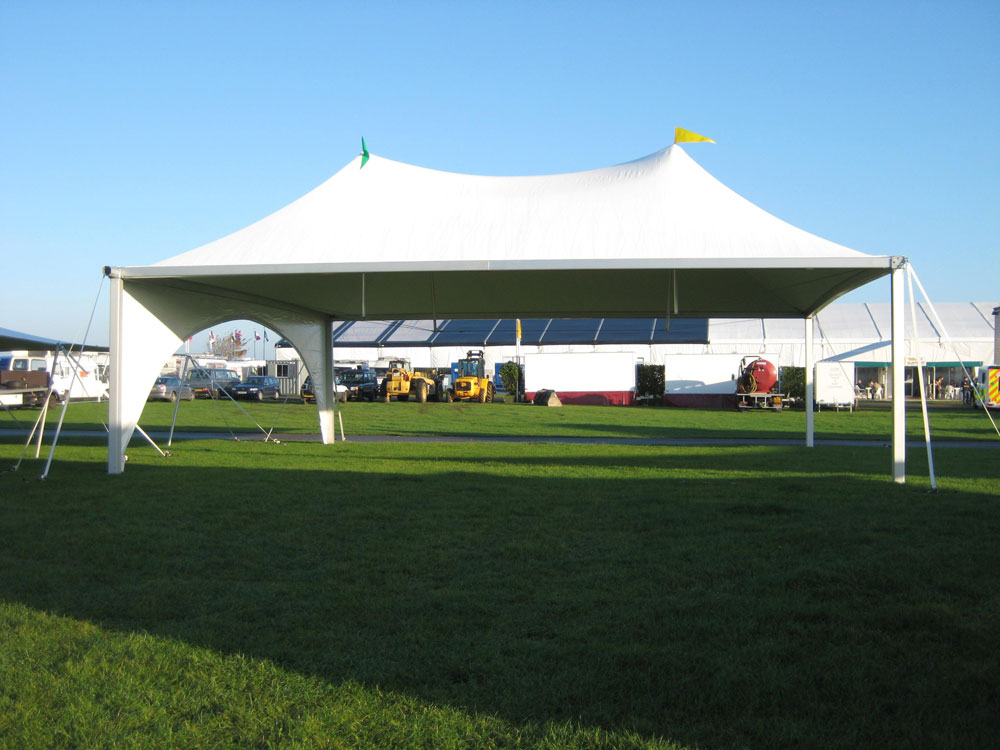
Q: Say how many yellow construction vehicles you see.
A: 2